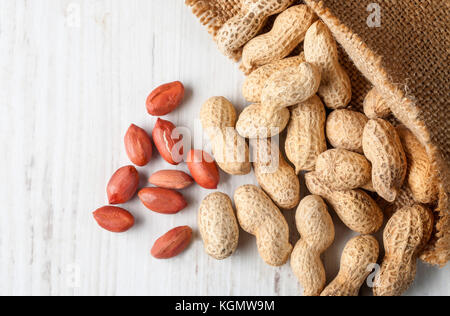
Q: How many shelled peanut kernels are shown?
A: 9